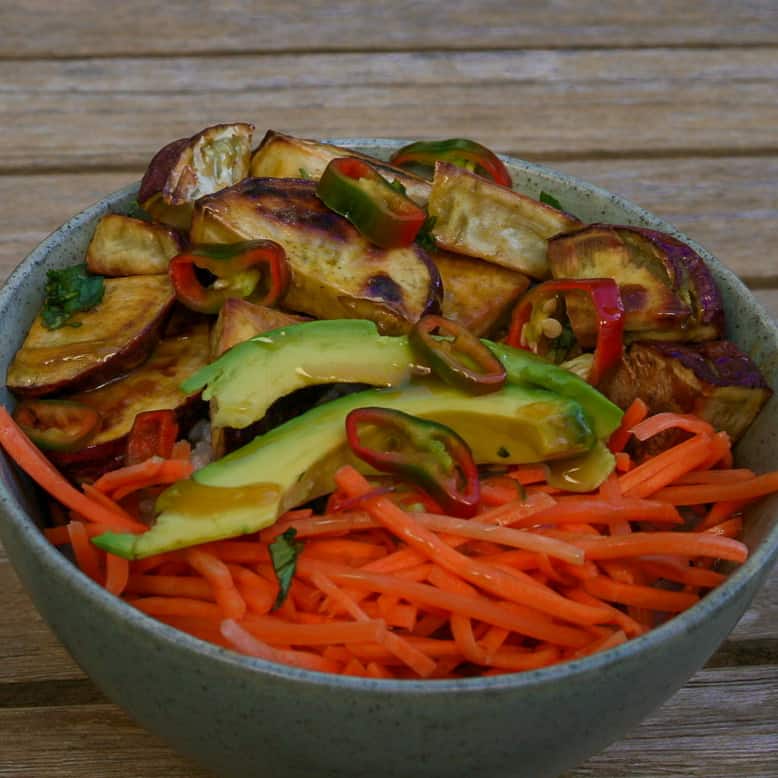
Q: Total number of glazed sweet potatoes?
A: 11